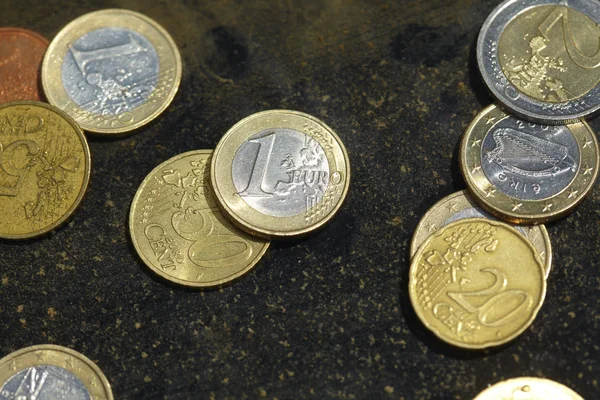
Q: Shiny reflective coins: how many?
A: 11